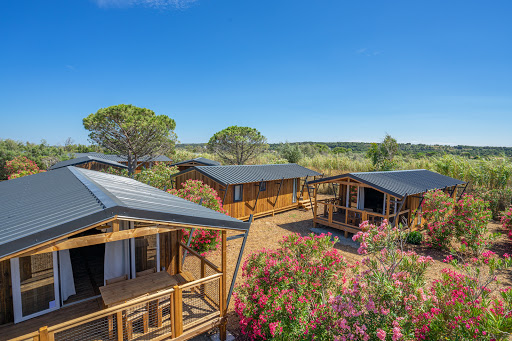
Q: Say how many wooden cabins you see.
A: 6